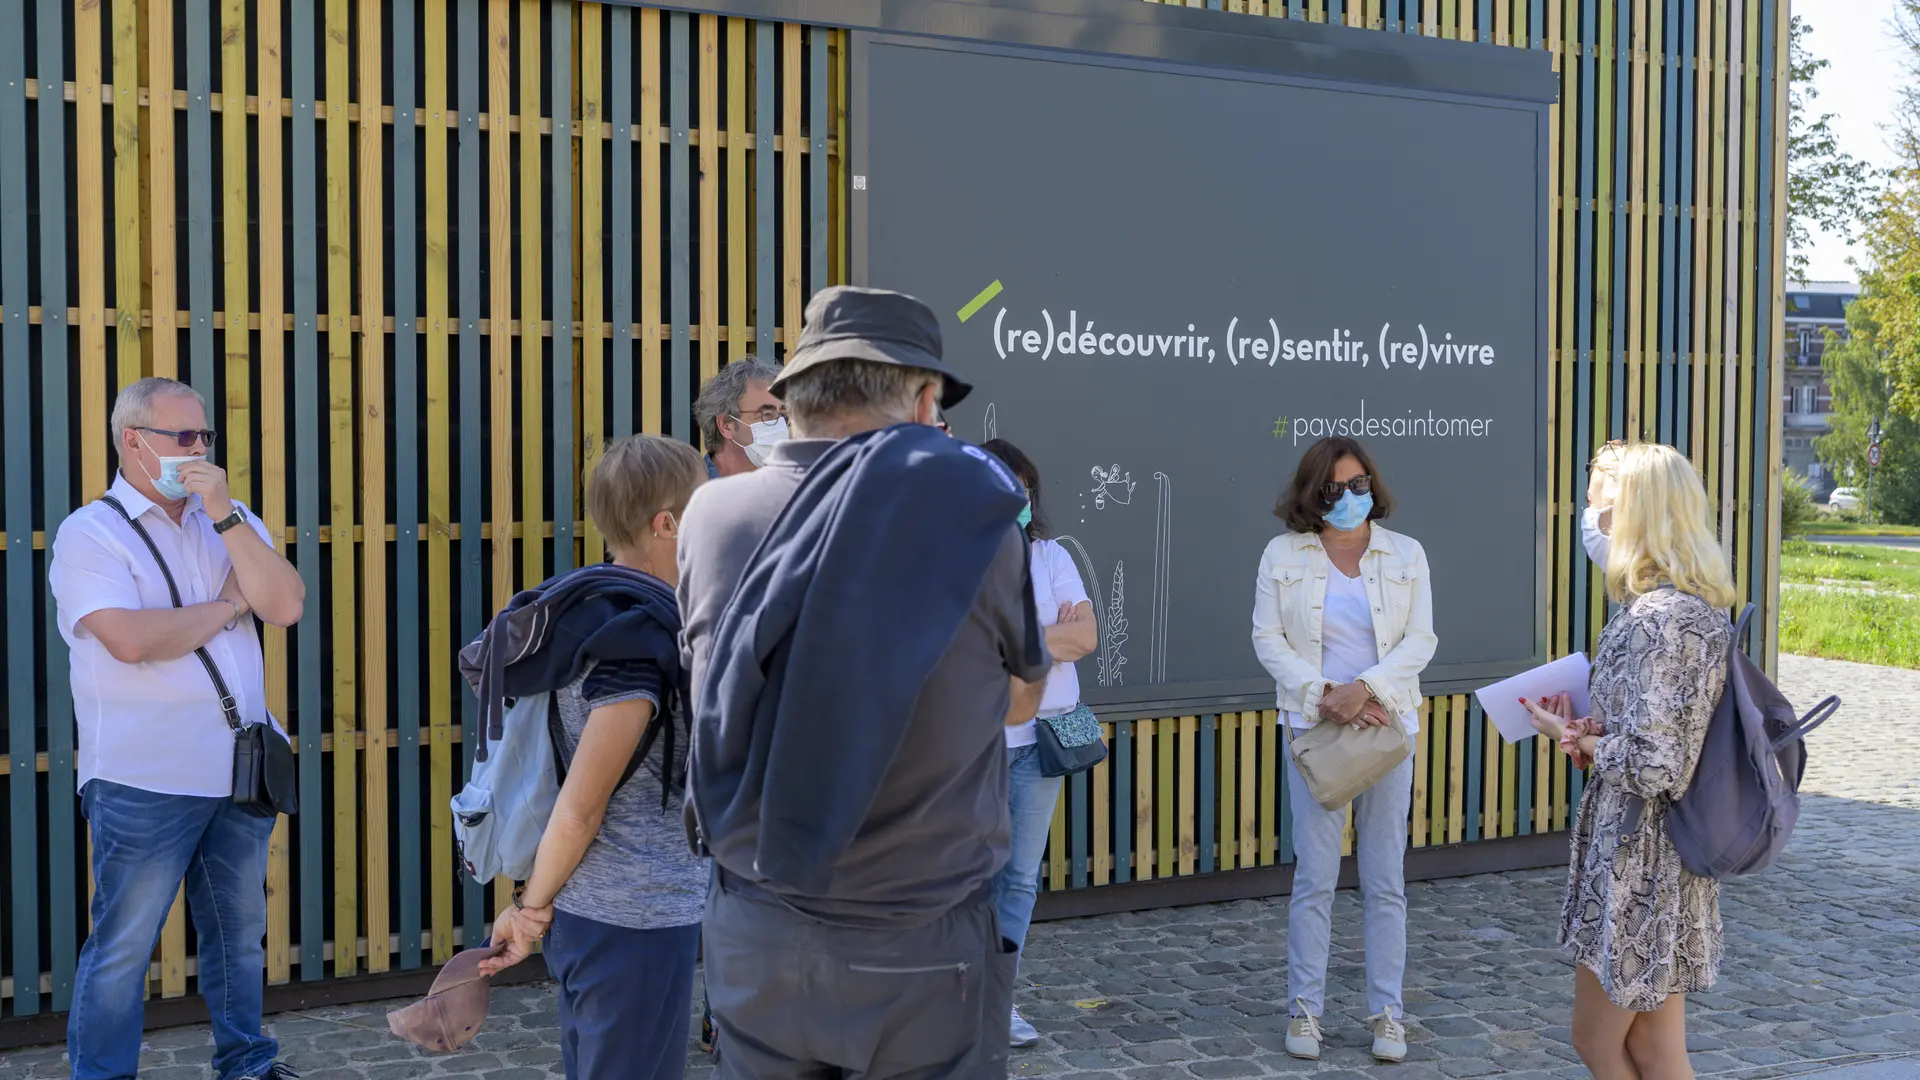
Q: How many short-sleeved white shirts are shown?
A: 2